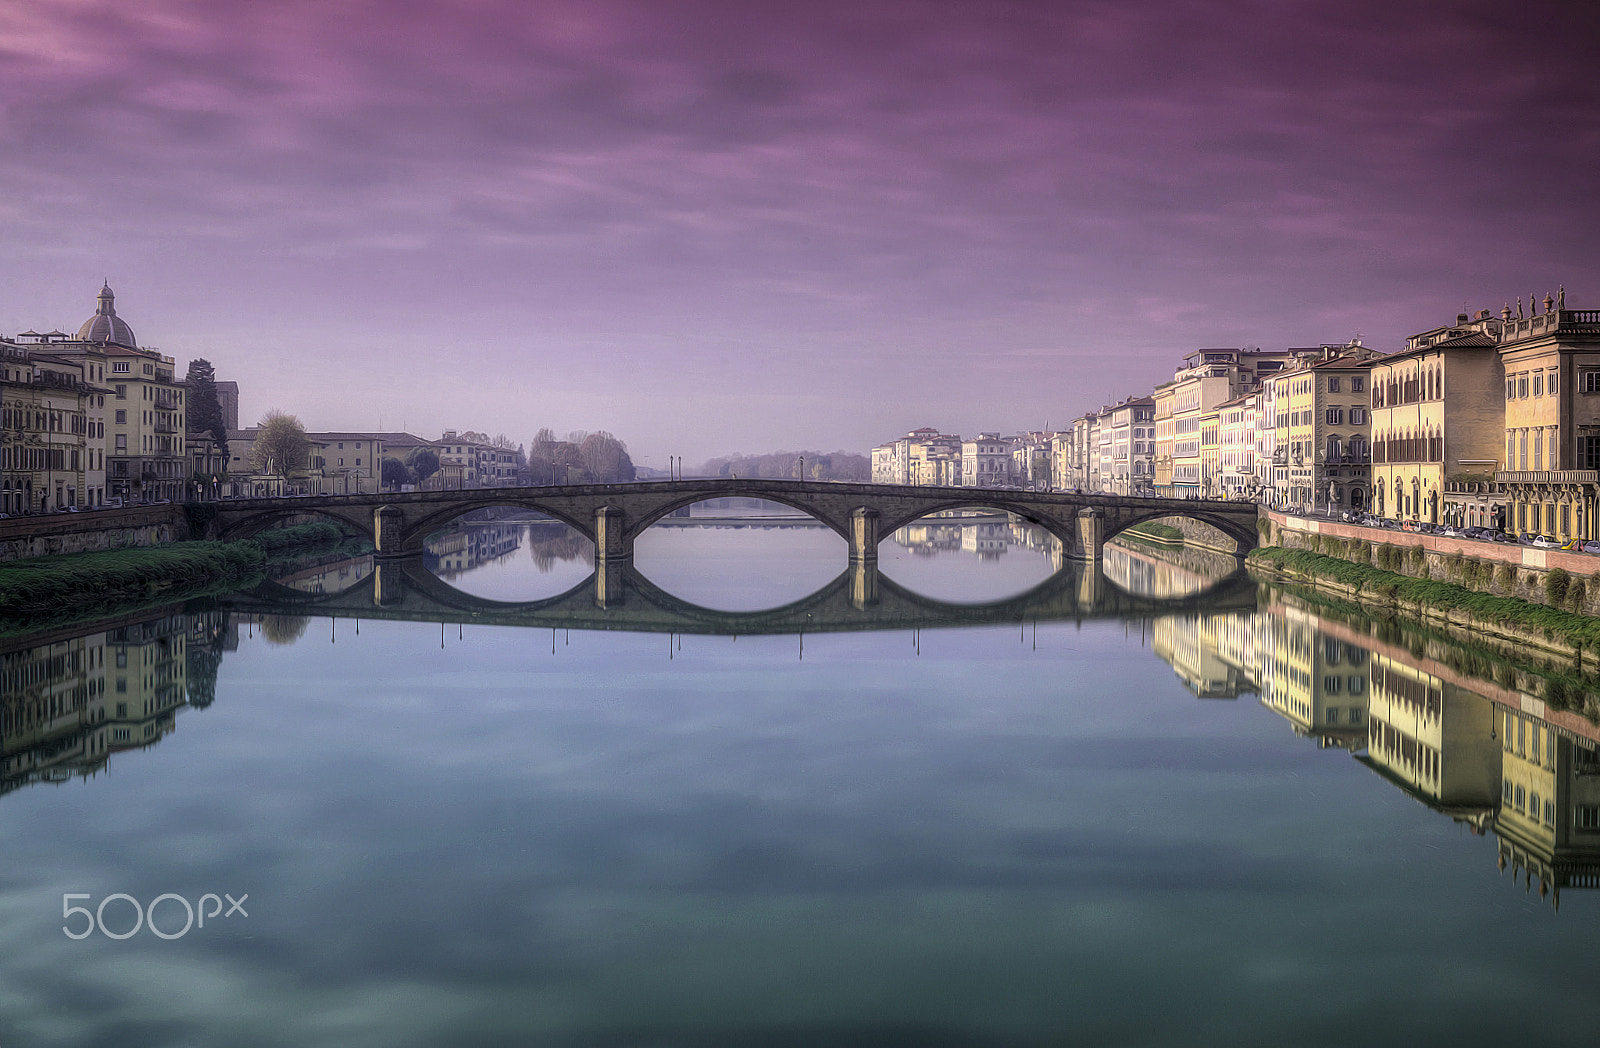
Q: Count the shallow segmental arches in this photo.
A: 5